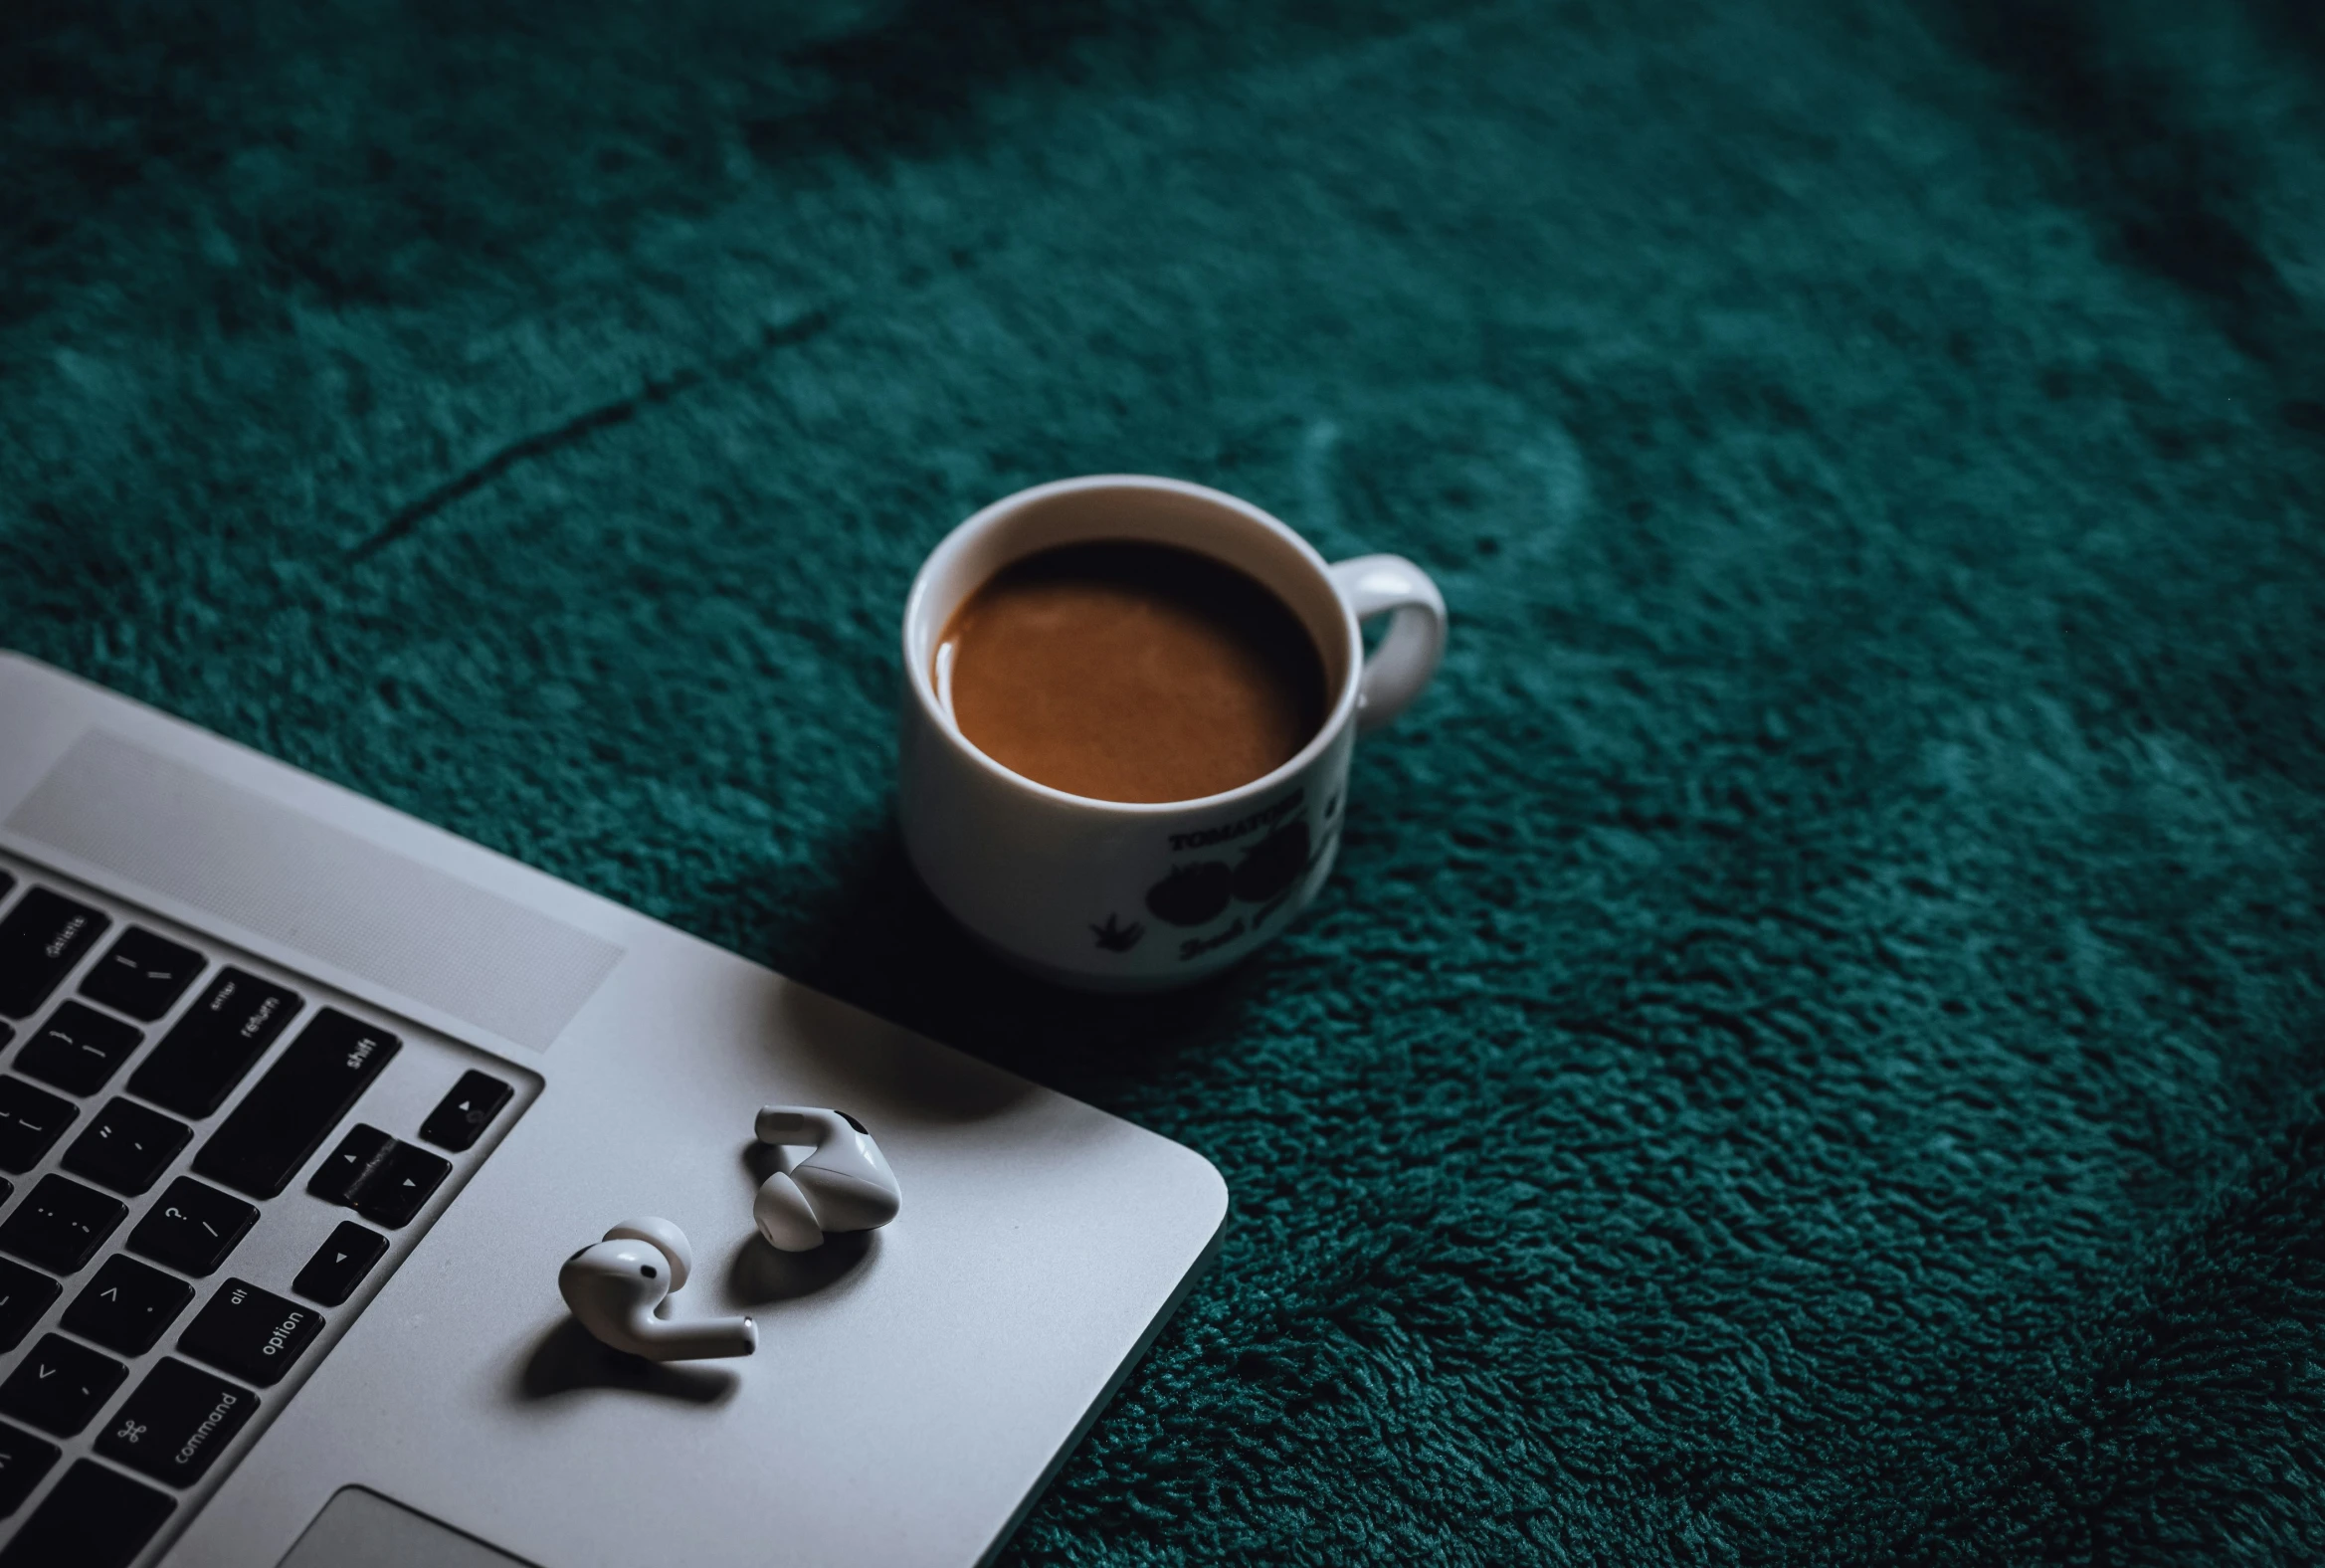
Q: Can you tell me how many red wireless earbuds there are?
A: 0